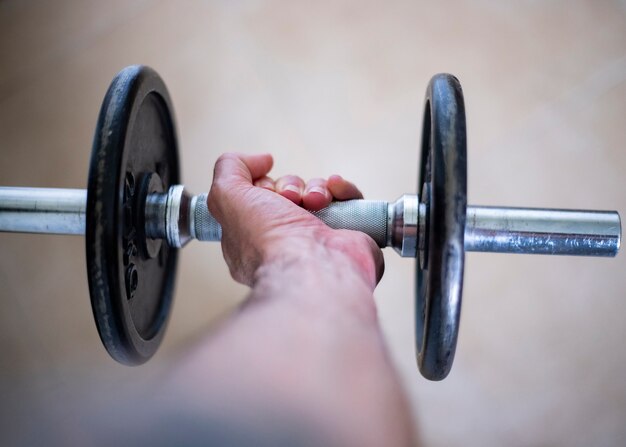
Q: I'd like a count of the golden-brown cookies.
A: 0